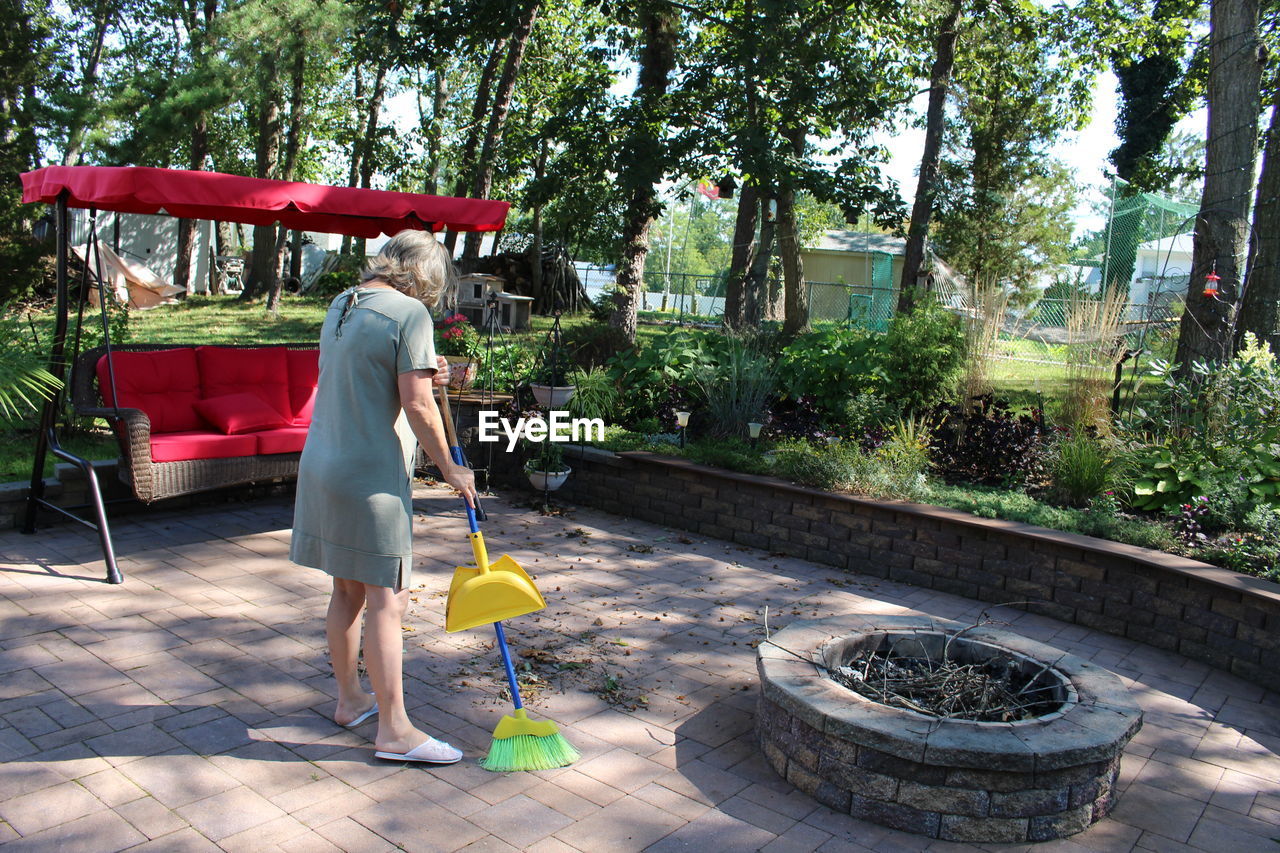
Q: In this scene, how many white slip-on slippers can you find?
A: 2